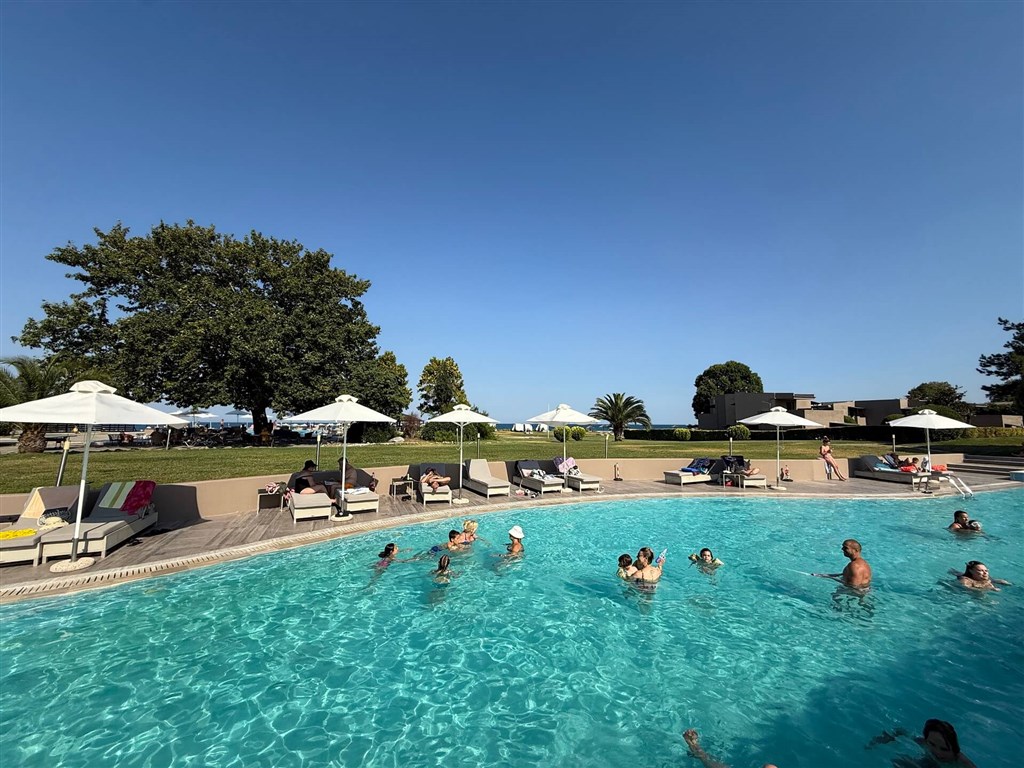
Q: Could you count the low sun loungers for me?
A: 12